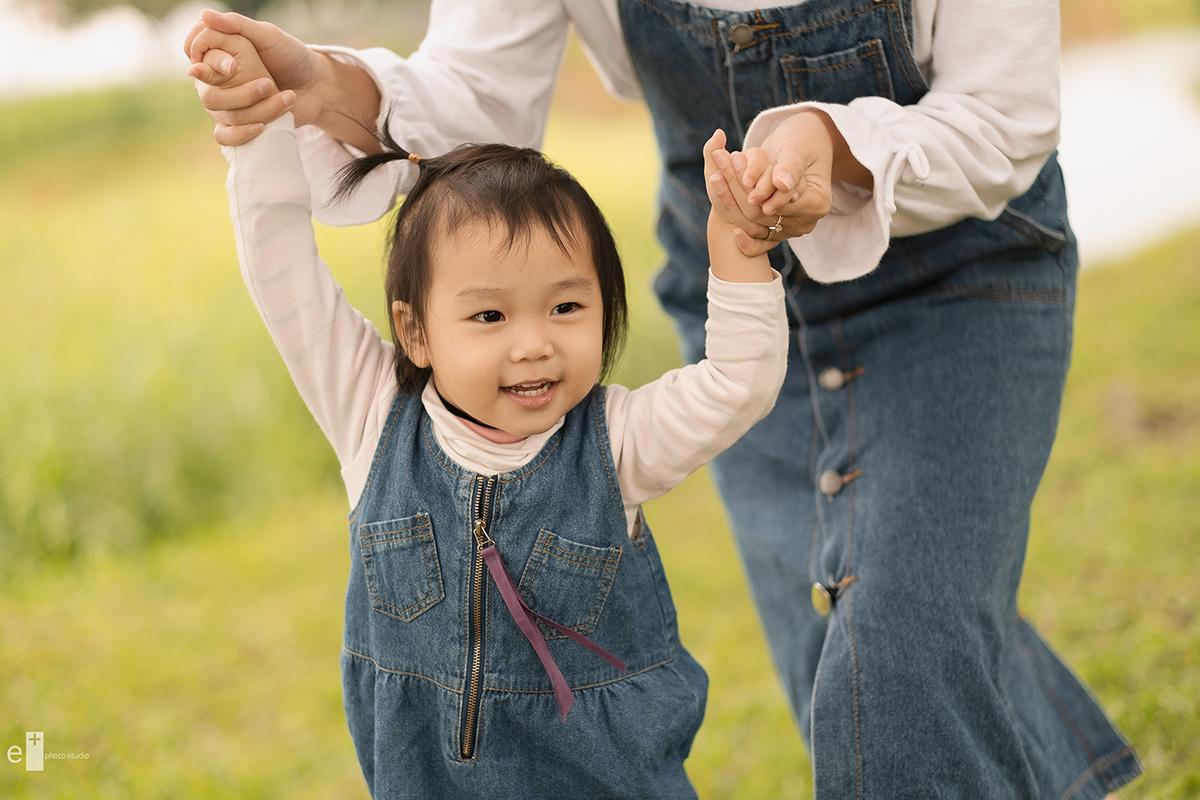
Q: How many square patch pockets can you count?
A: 3